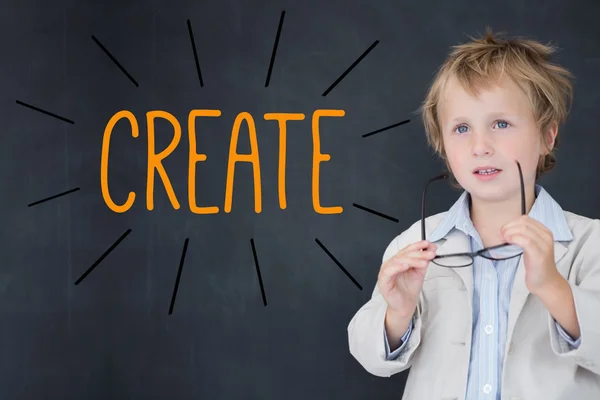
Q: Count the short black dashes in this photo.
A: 12